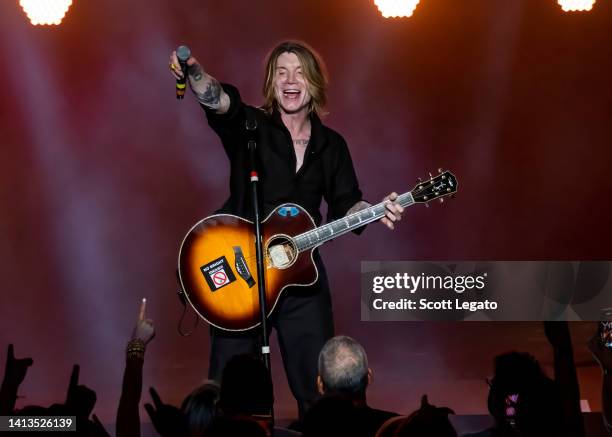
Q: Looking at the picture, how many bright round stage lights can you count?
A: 3